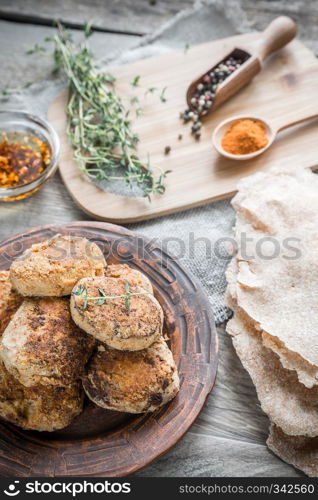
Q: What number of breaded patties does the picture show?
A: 7